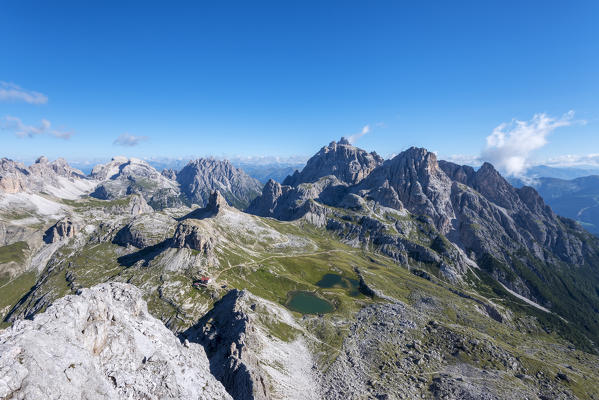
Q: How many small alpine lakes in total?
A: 2